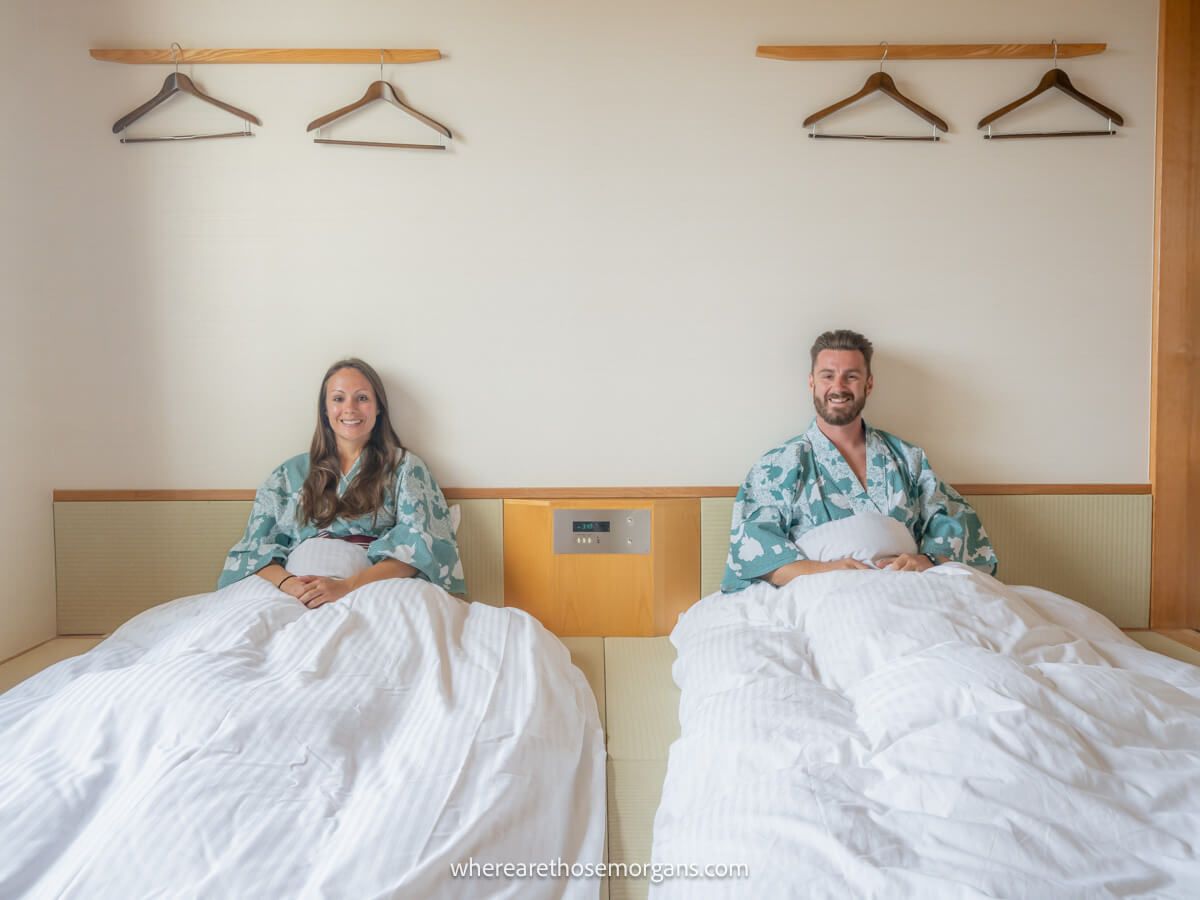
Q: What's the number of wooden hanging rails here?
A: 2